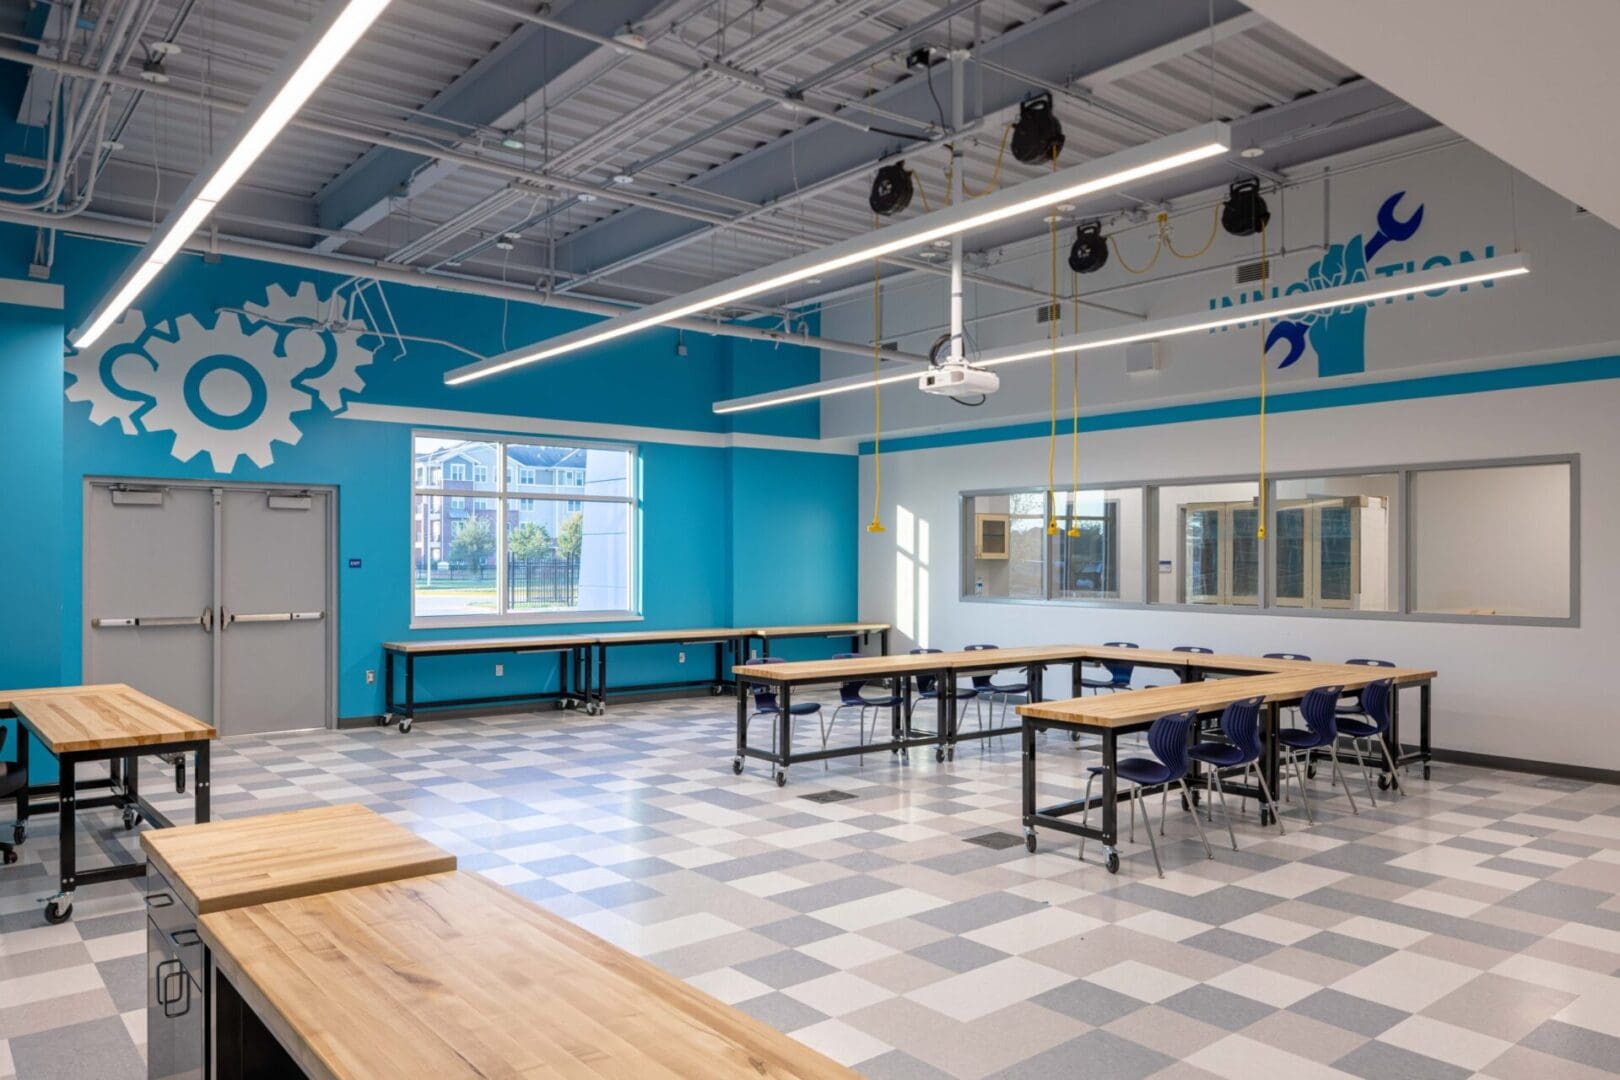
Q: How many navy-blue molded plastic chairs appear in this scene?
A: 12